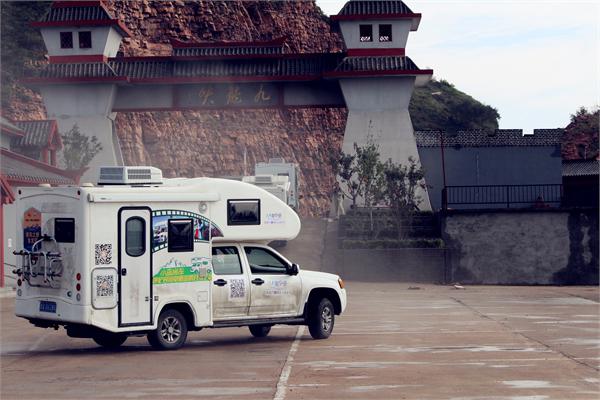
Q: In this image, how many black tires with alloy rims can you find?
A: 2